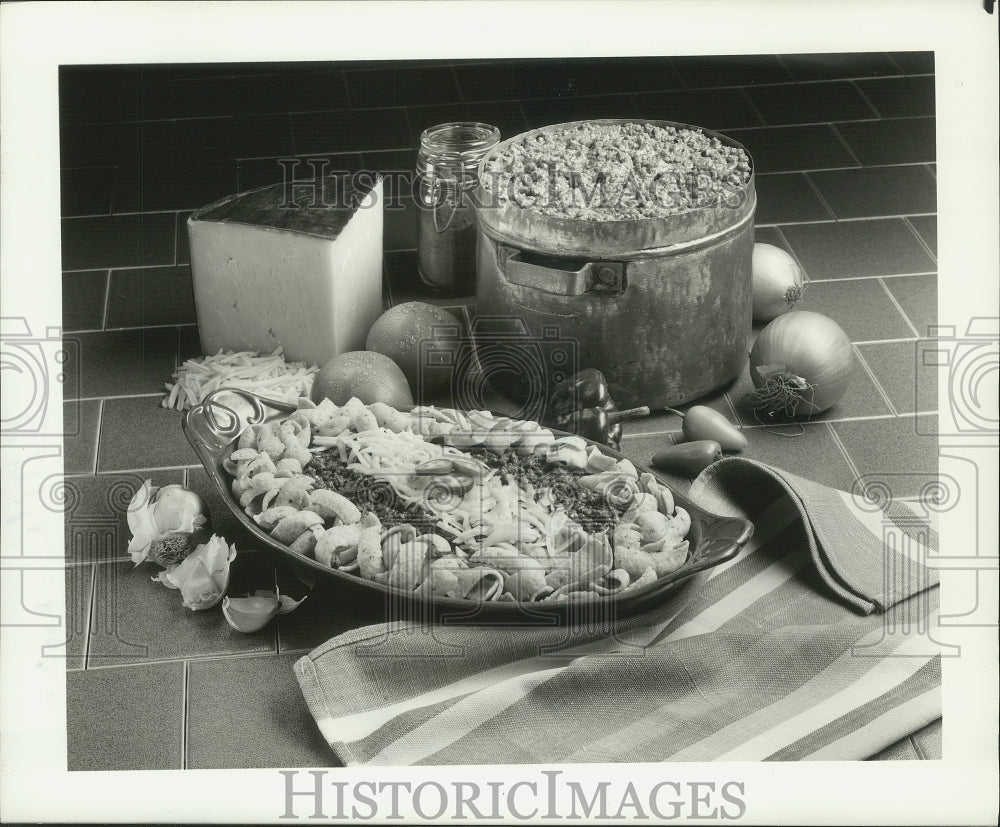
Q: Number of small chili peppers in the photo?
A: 2